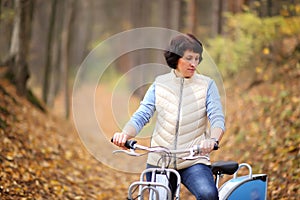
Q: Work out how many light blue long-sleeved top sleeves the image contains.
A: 2